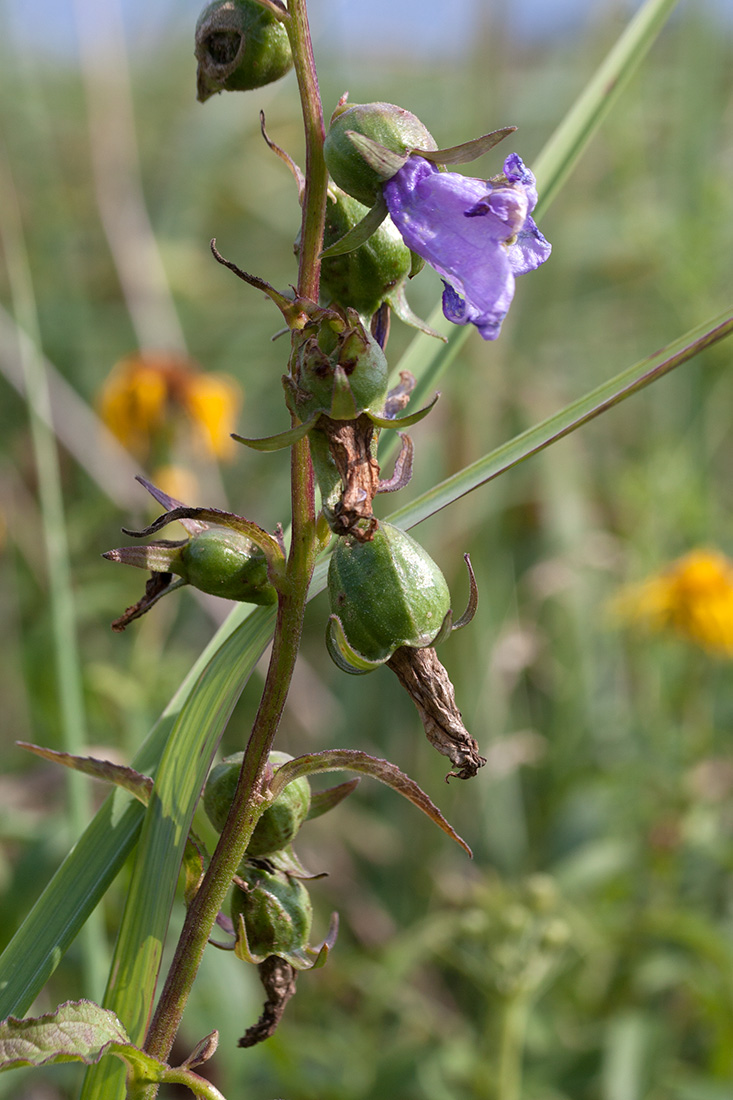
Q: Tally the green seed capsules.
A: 8